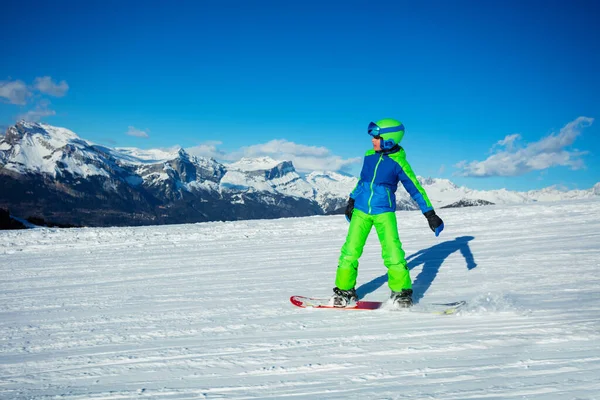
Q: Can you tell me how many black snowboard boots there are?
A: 2